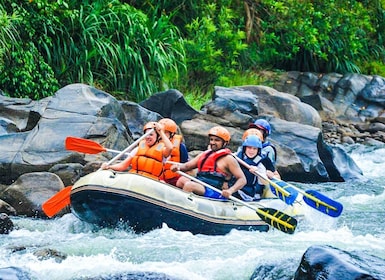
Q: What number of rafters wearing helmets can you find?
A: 6